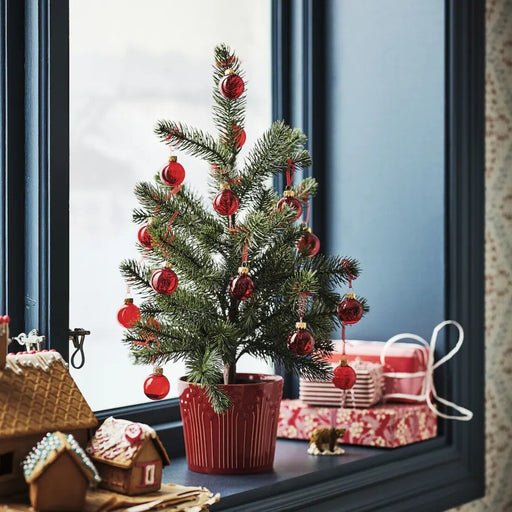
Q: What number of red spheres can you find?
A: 14